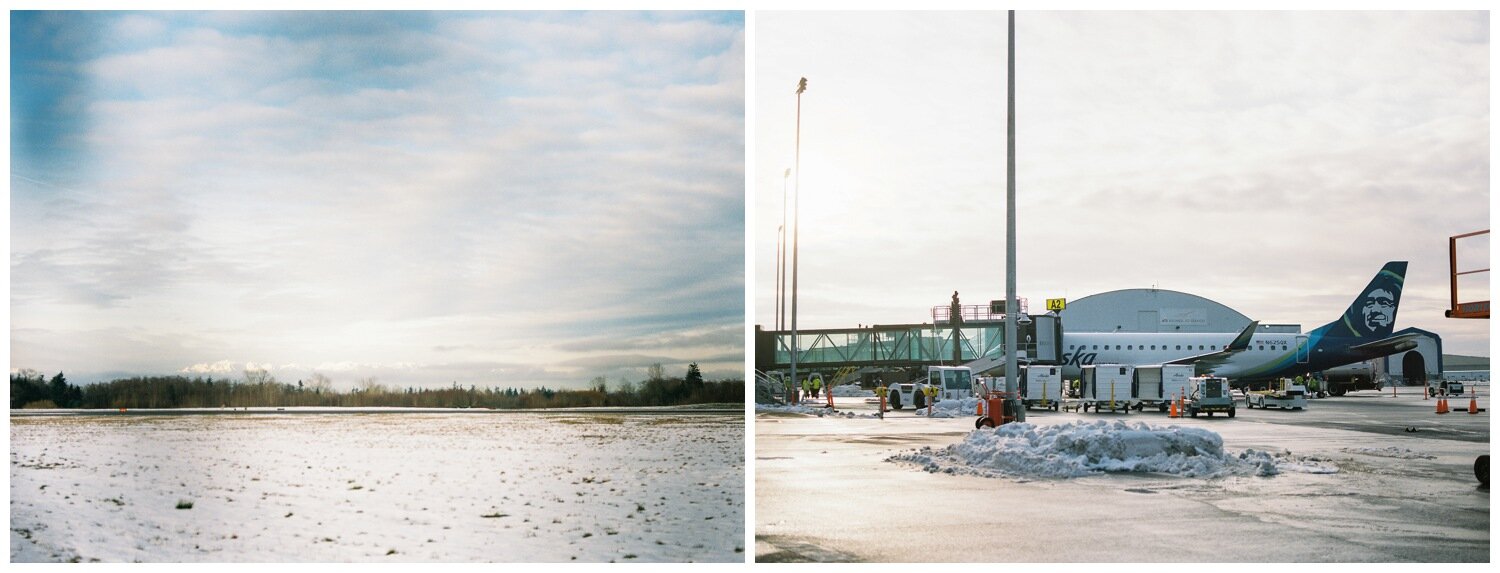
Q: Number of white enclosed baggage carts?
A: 3